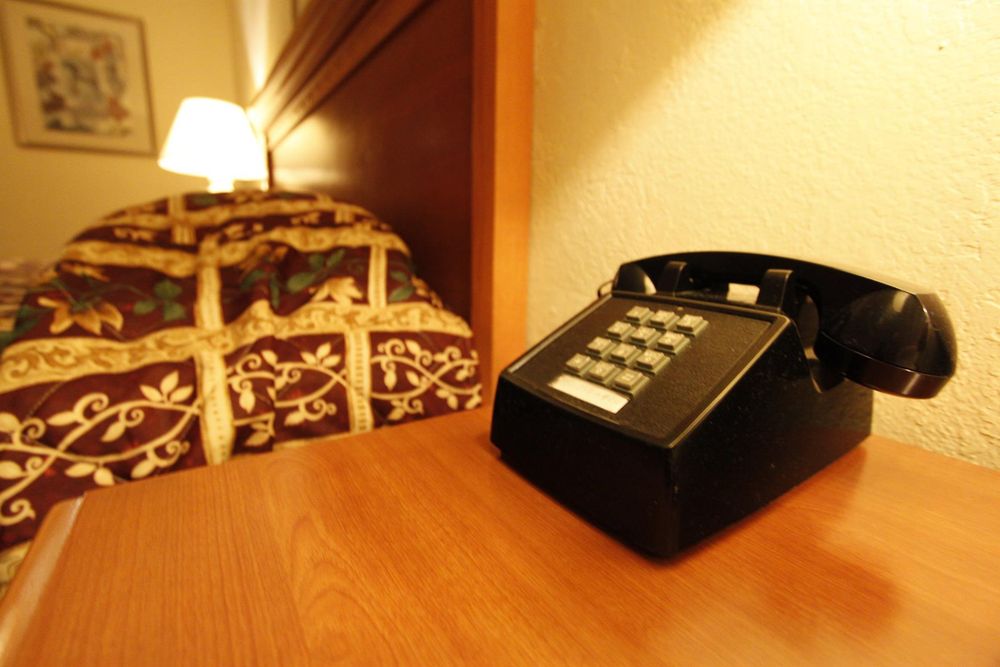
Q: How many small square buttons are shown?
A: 12